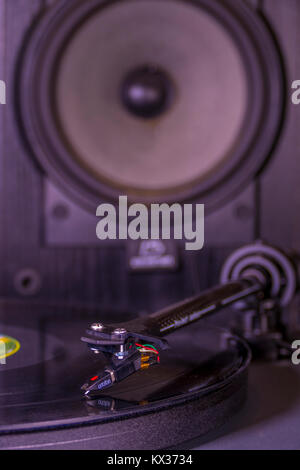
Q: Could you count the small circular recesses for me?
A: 3